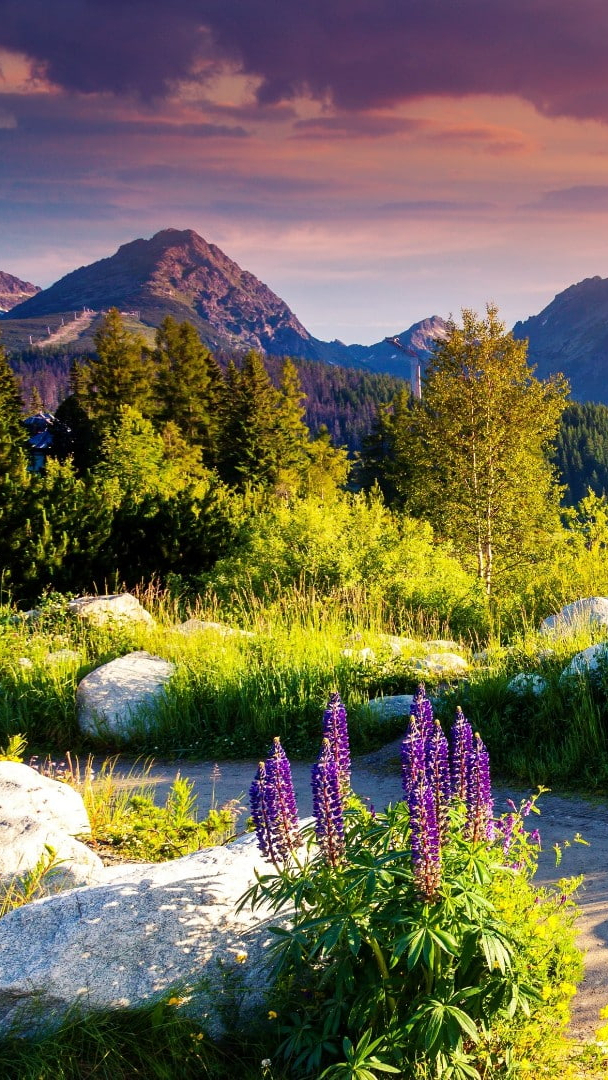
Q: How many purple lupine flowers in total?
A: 10